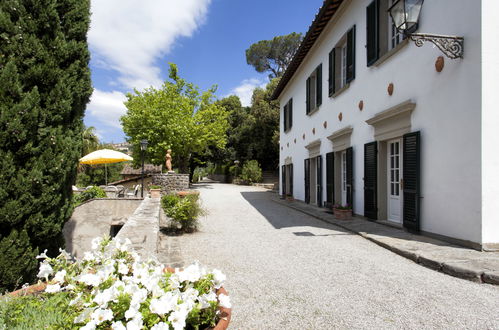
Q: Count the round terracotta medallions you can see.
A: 10